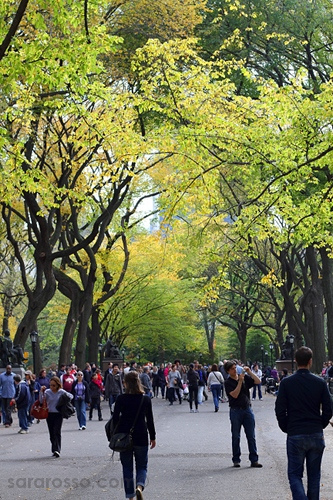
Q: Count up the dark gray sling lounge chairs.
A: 0